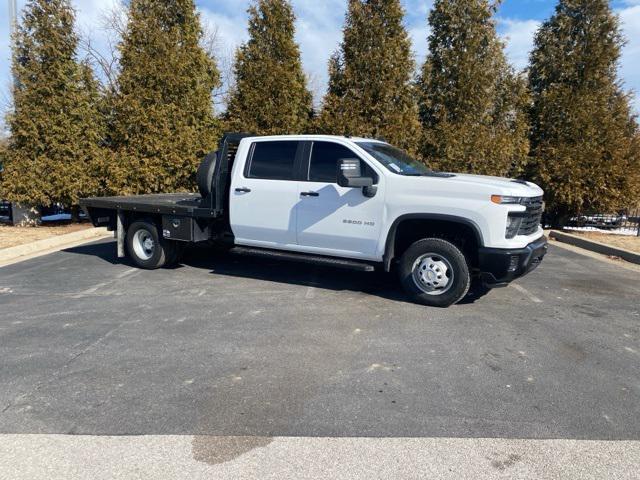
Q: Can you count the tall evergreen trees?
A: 6